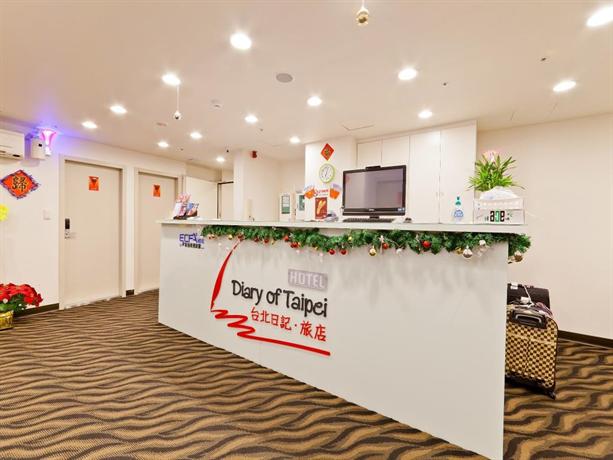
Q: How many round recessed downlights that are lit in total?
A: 14